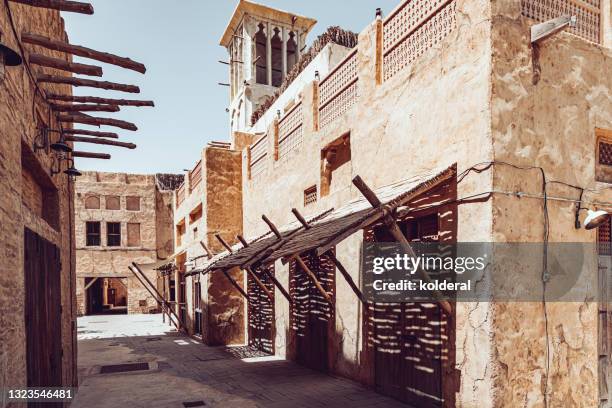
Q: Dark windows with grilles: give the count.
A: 2